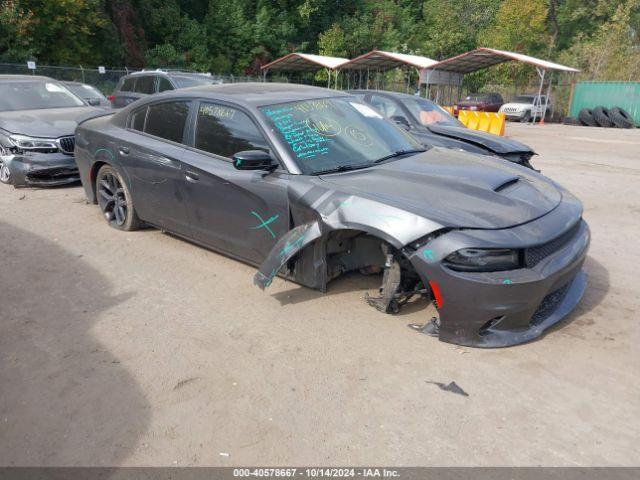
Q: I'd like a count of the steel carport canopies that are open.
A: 3